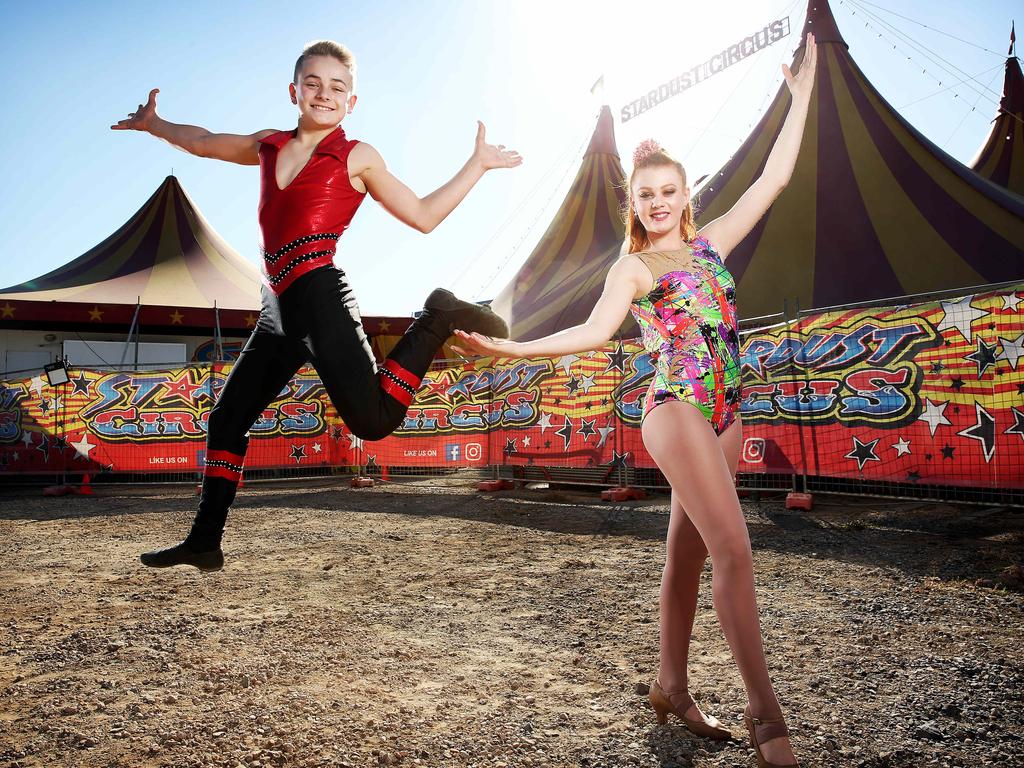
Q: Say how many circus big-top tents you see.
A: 4